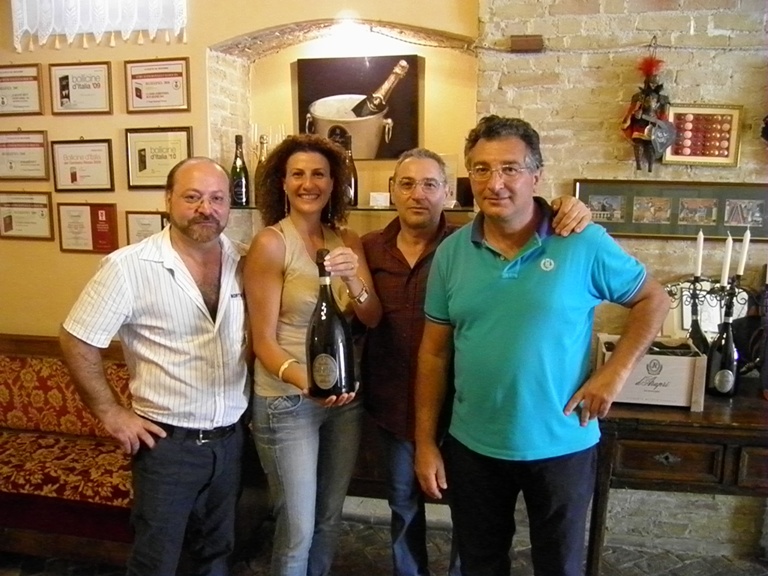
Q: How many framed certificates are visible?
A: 9